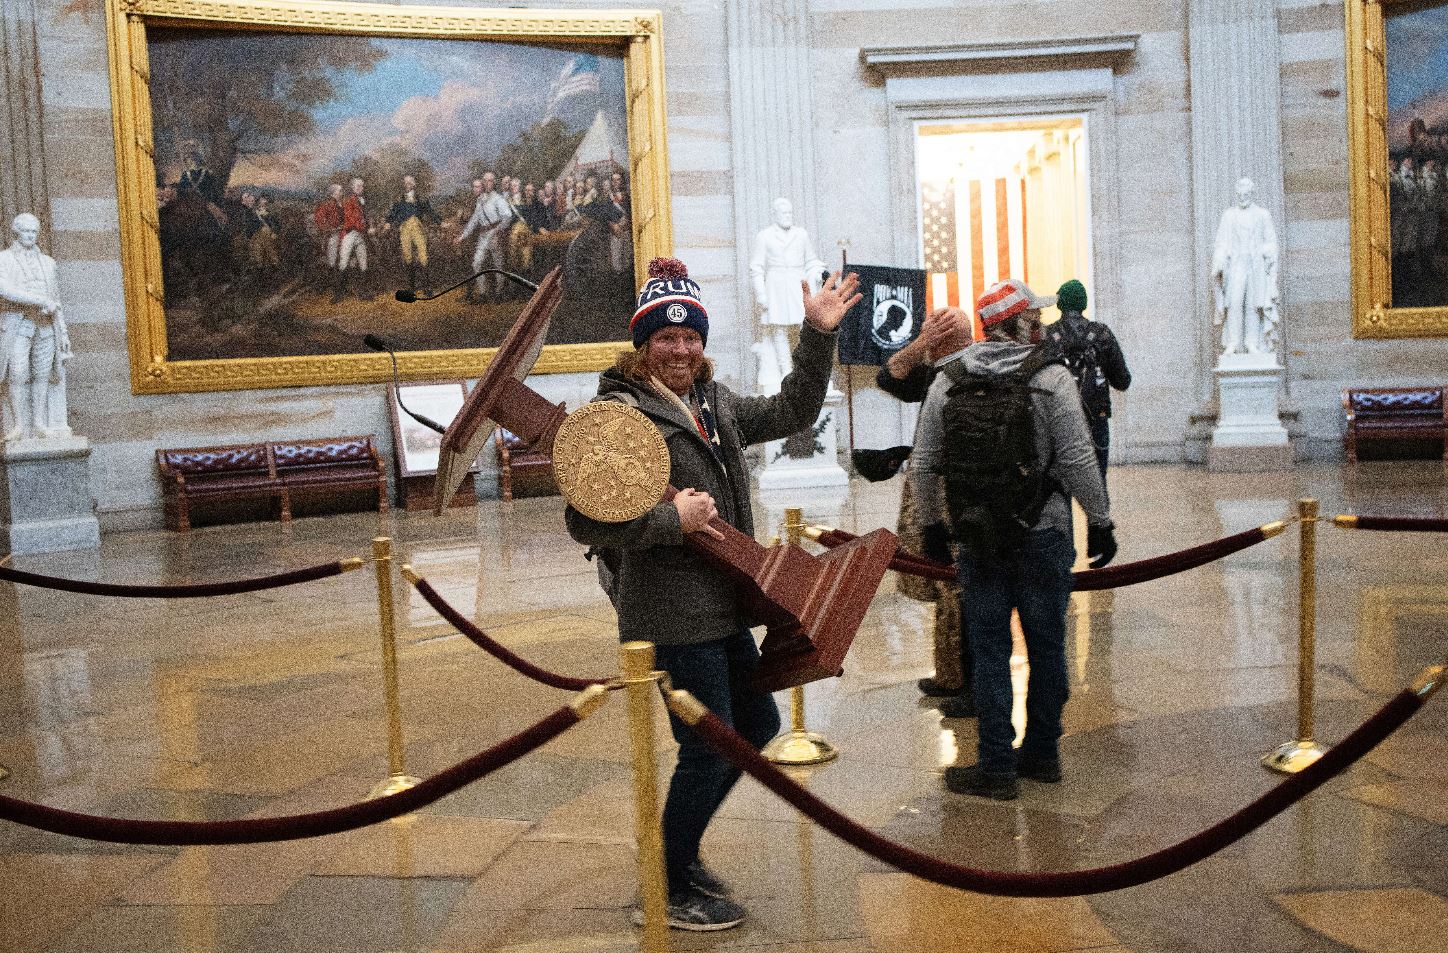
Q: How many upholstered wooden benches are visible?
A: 3